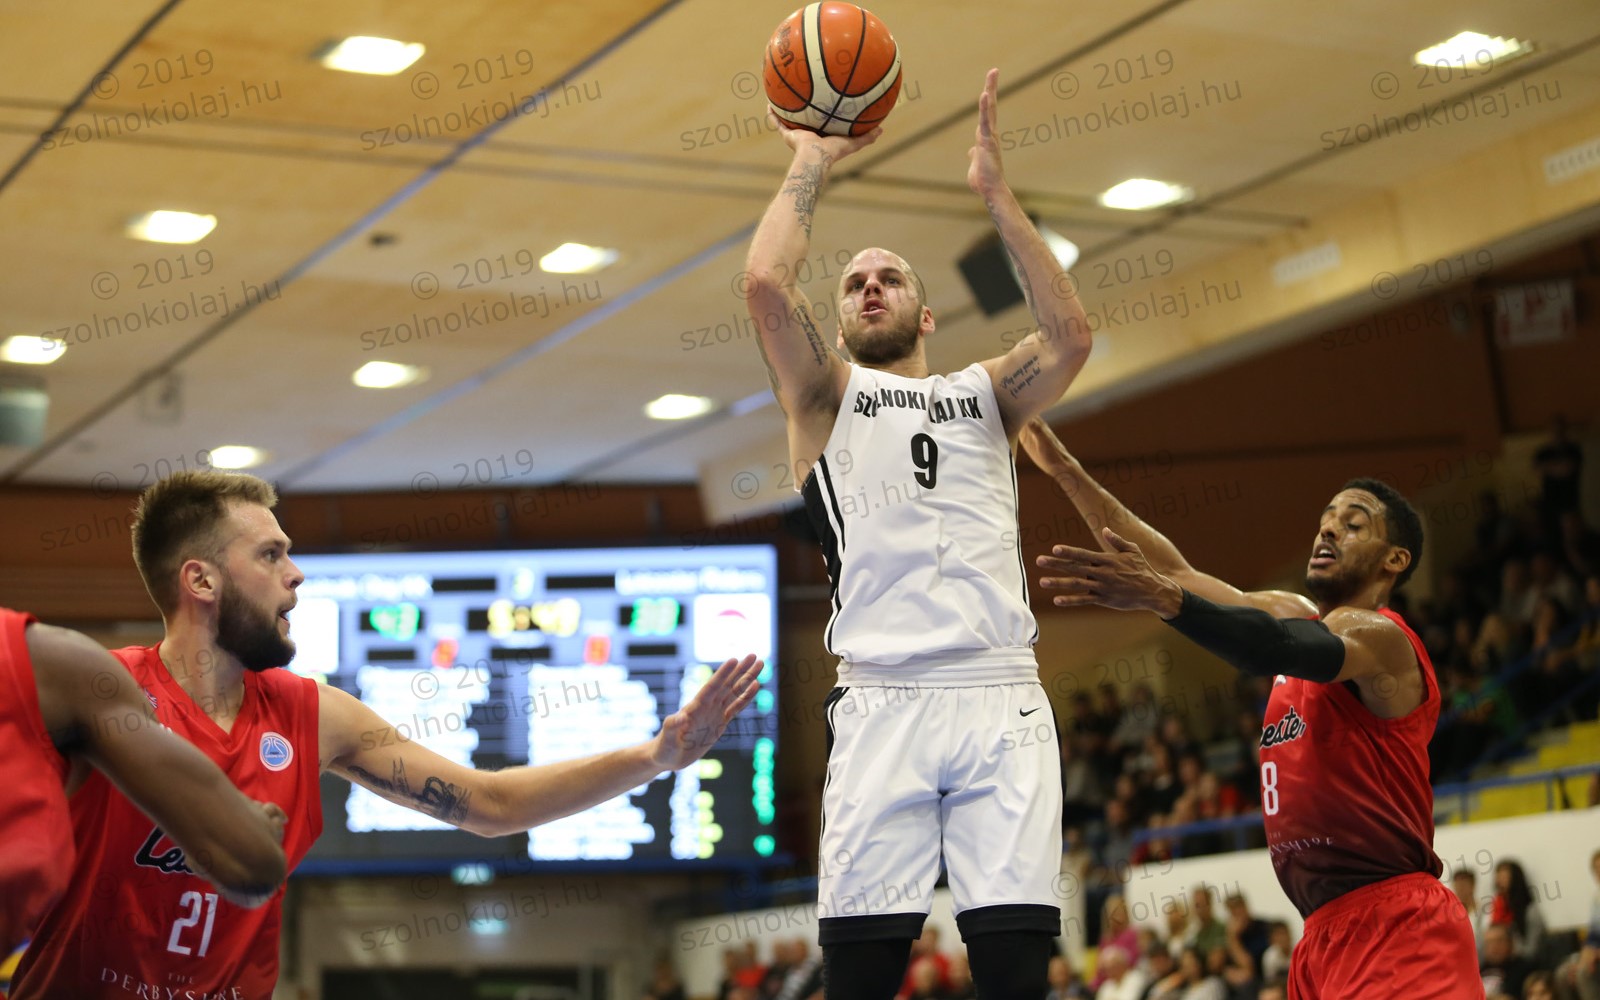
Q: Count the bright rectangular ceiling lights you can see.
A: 9